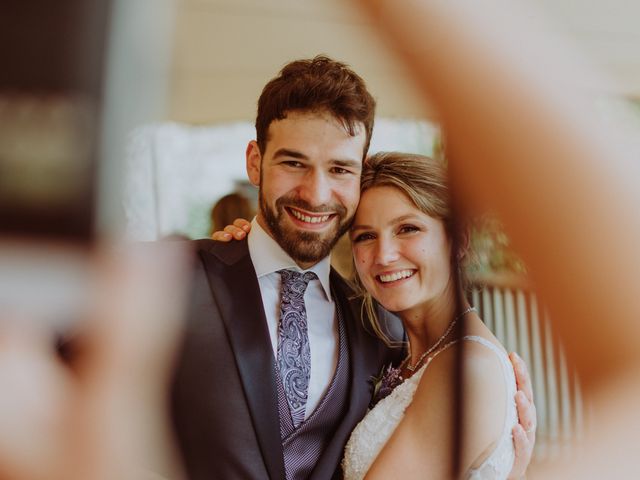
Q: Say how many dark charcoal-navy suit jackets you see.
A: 1